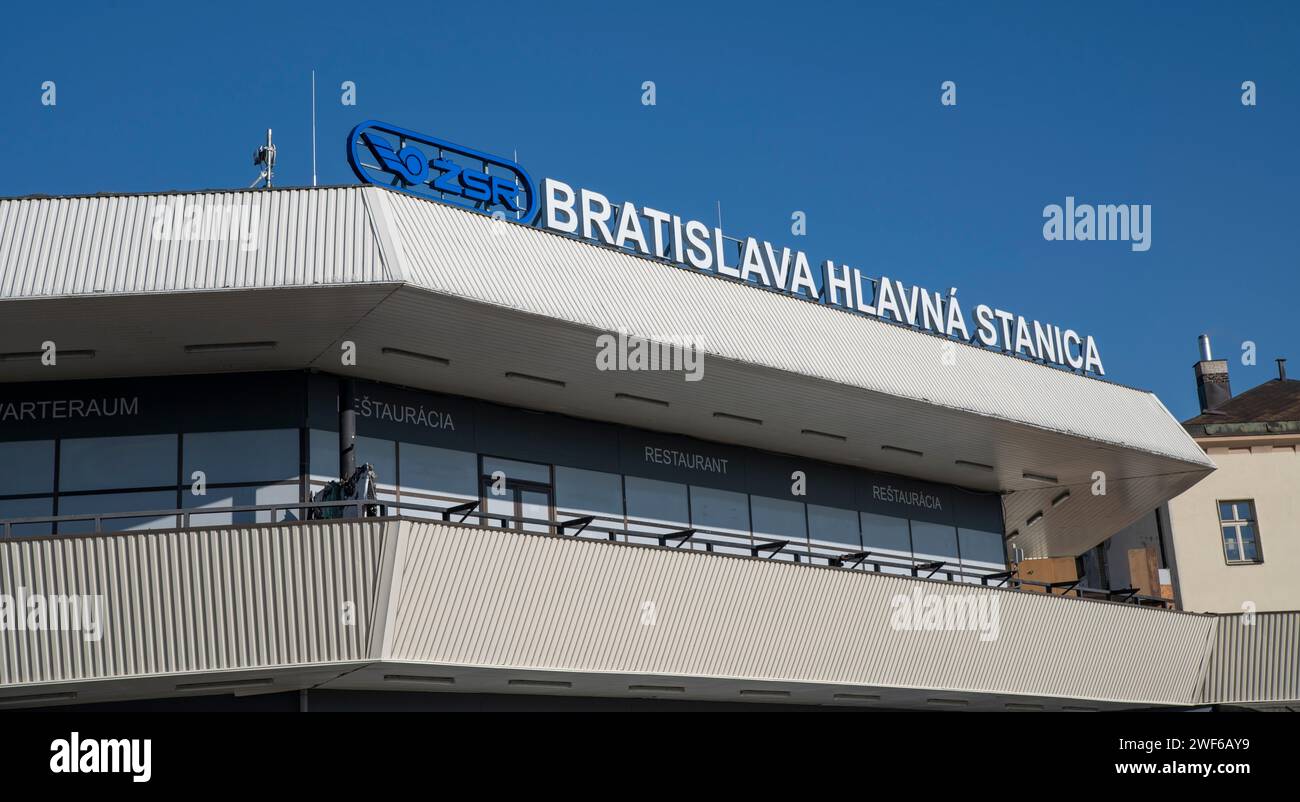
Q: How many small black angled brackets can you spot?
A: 9